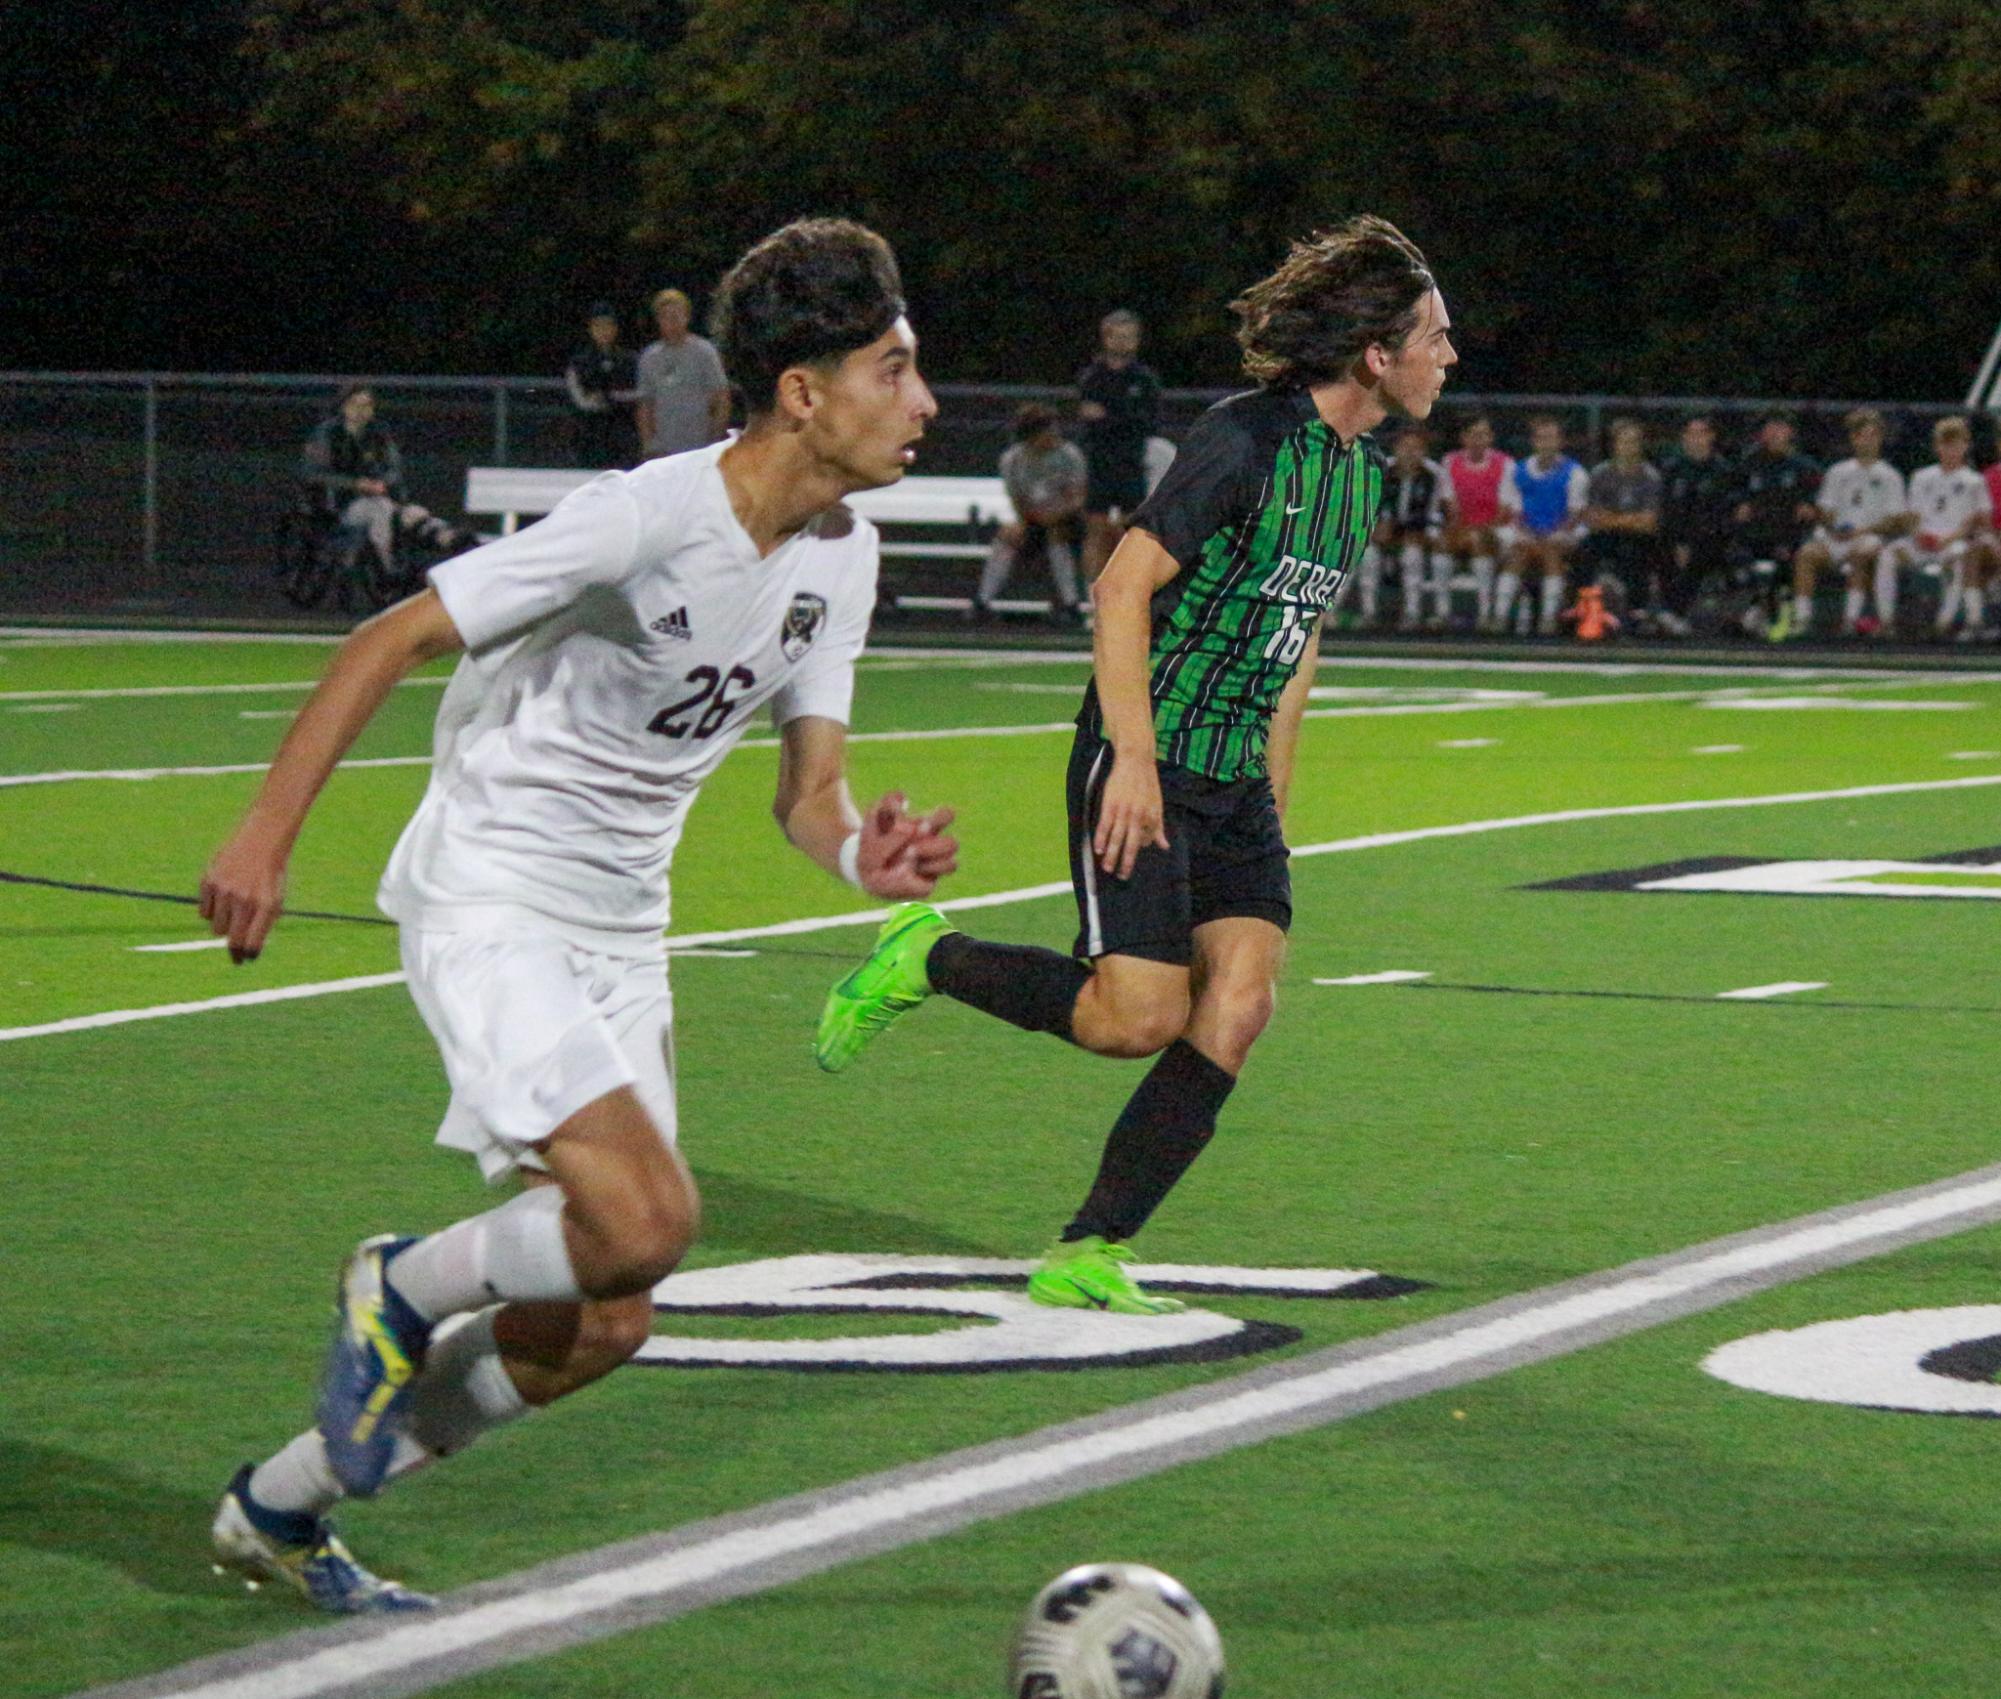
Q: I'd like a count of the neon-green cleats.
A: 2